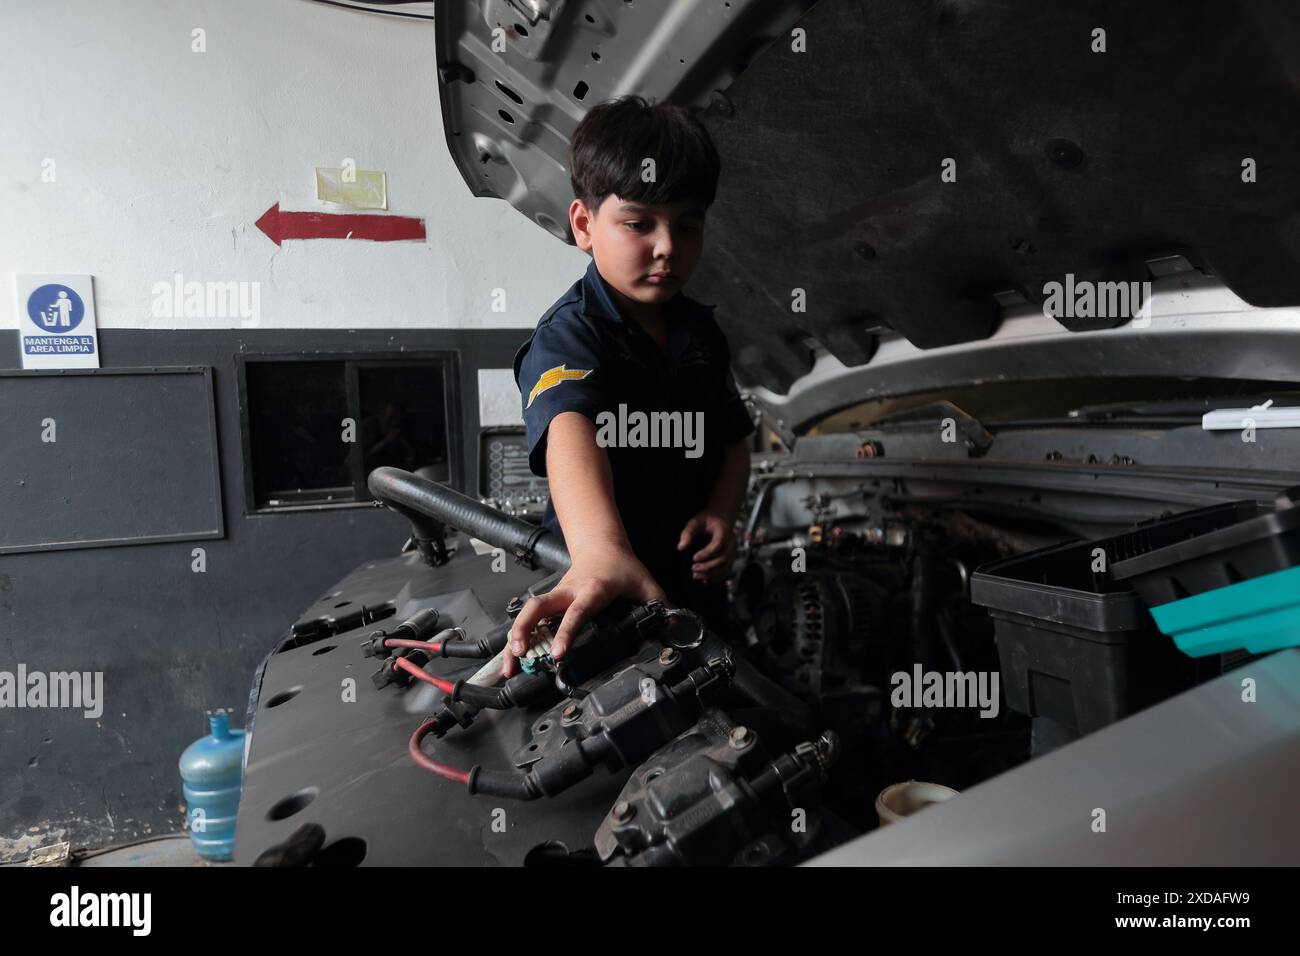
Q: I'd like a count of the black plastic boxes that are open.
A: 1